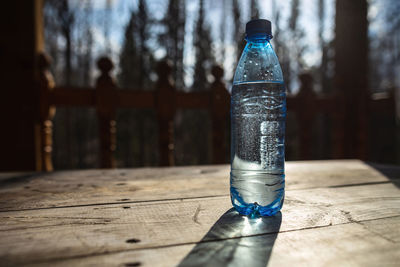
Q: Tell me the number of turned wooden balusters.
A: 5